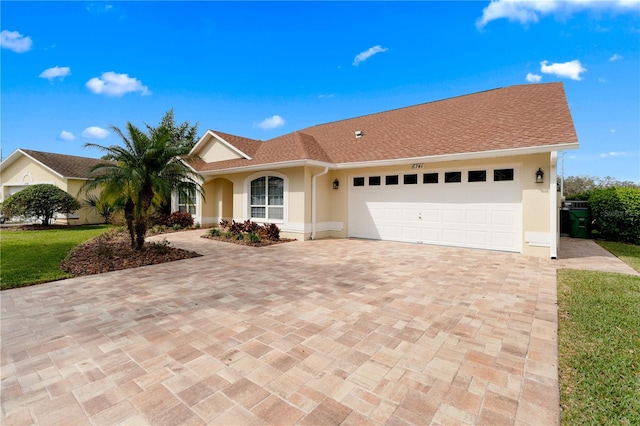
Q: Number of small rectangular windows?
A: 8